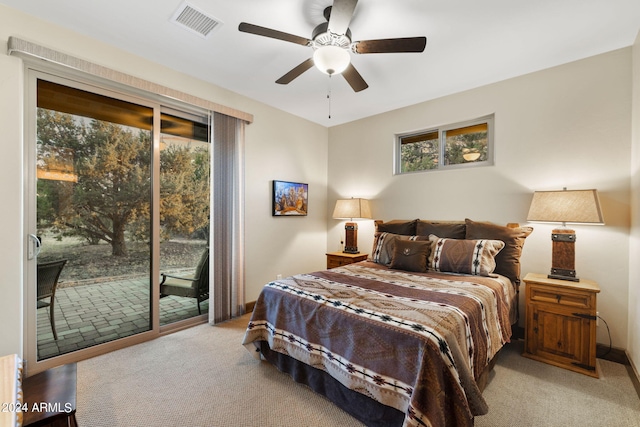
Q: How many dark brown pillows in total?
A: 4